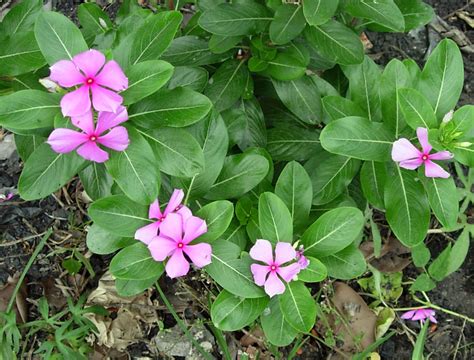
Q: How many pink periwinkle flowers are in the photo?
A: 7